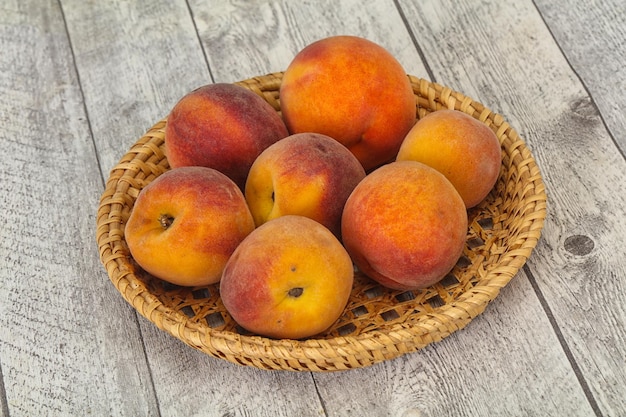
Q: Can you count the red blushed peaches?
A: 7